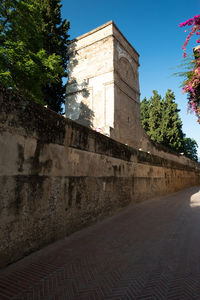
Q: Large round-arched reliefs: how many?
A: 1